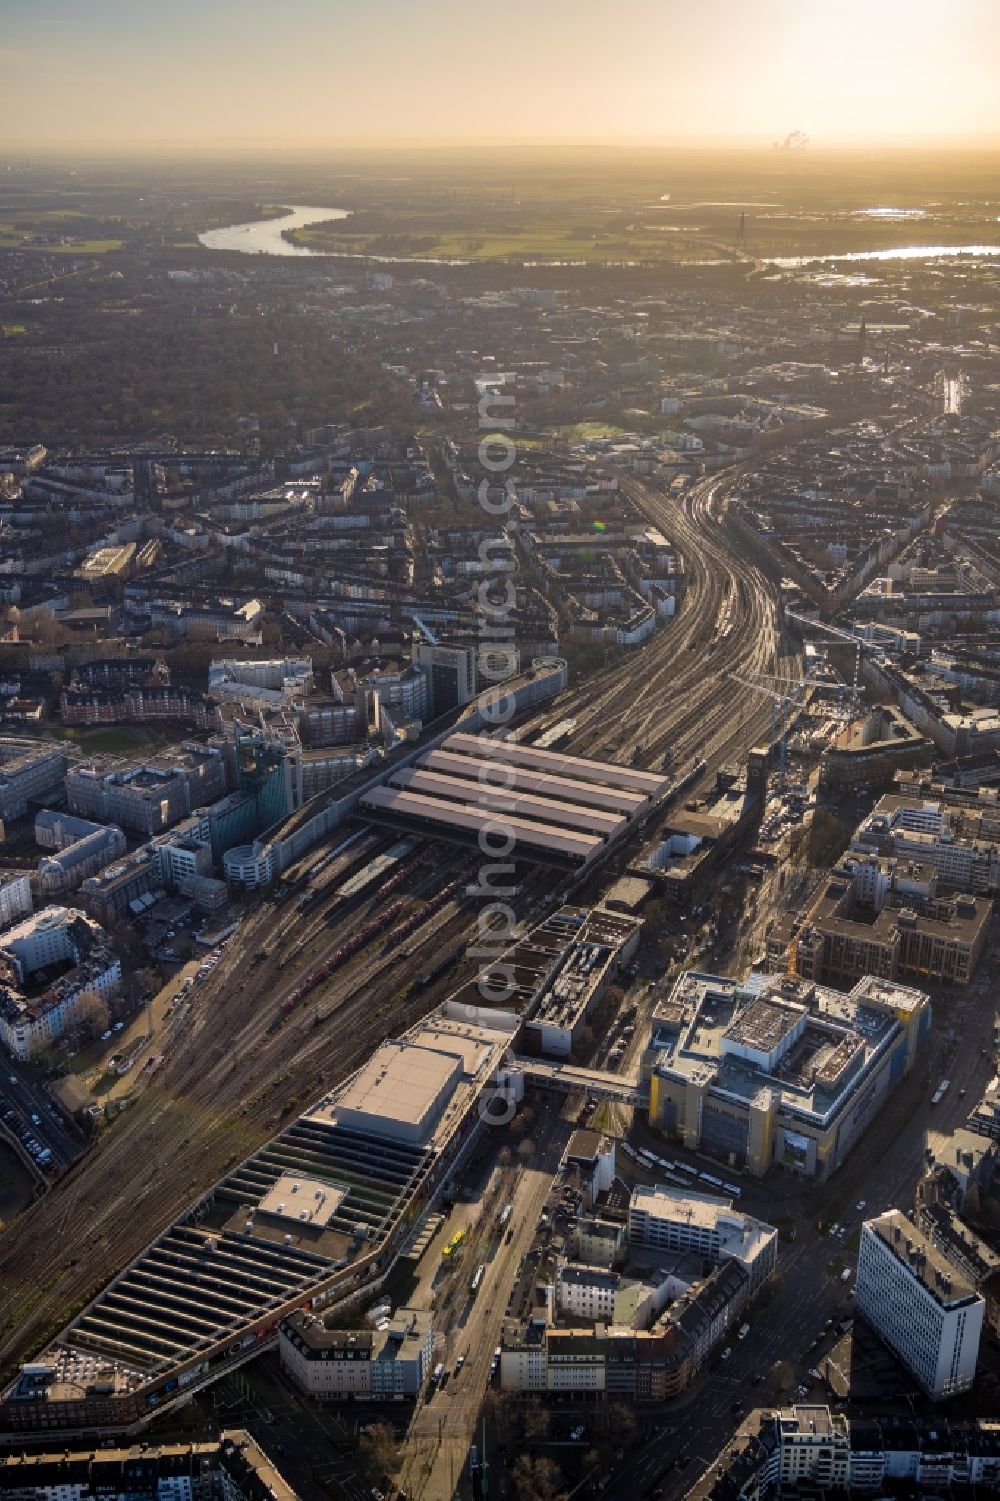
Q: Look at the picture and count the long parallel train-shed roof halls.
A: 4